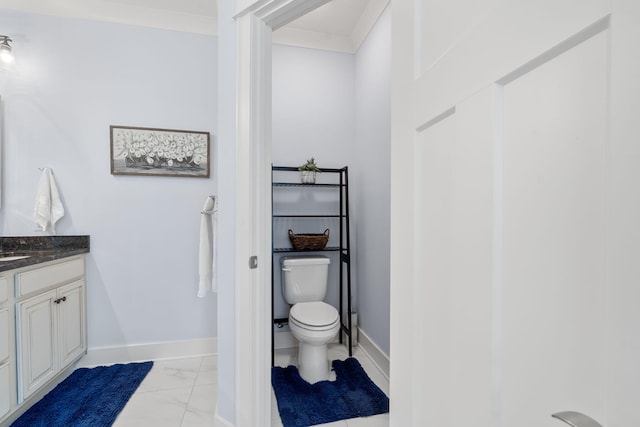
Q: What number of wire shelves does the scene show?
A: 3